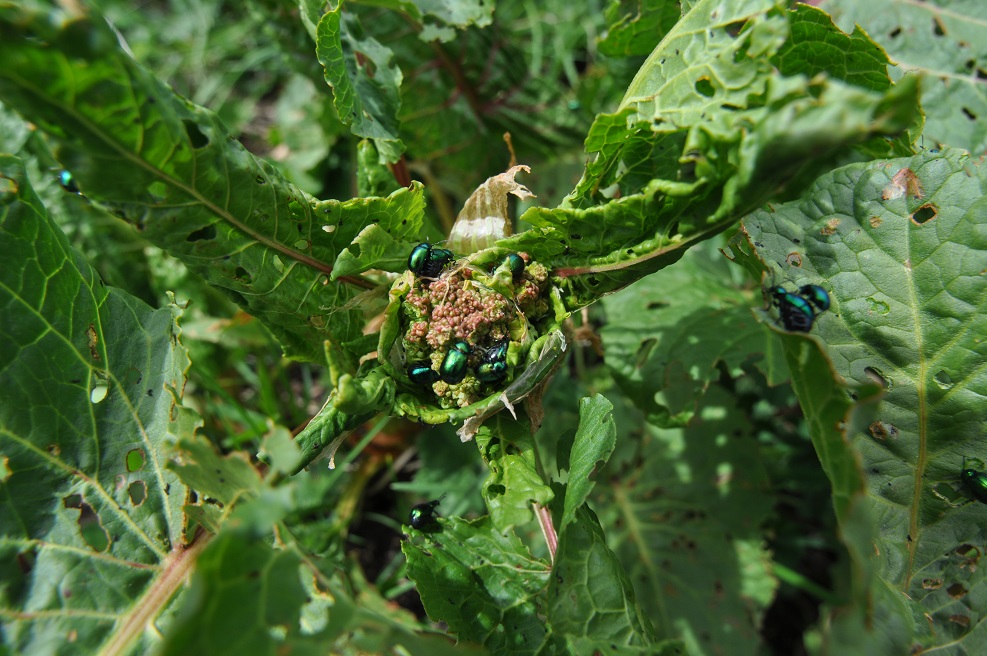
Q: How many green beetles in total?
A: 12